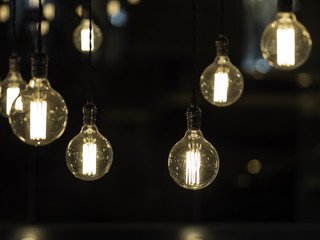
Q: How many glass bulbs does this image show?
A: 7